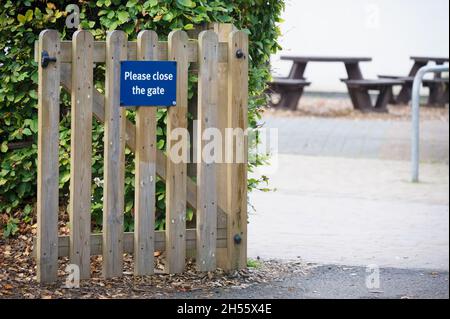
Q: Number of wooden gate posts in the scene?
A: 7